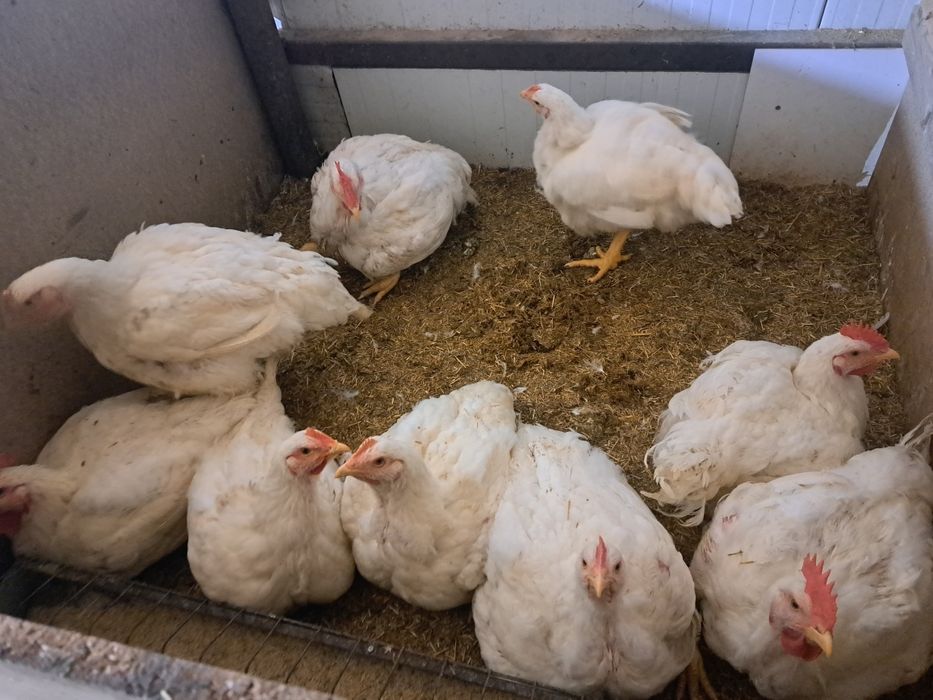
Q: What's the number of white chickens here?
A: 9